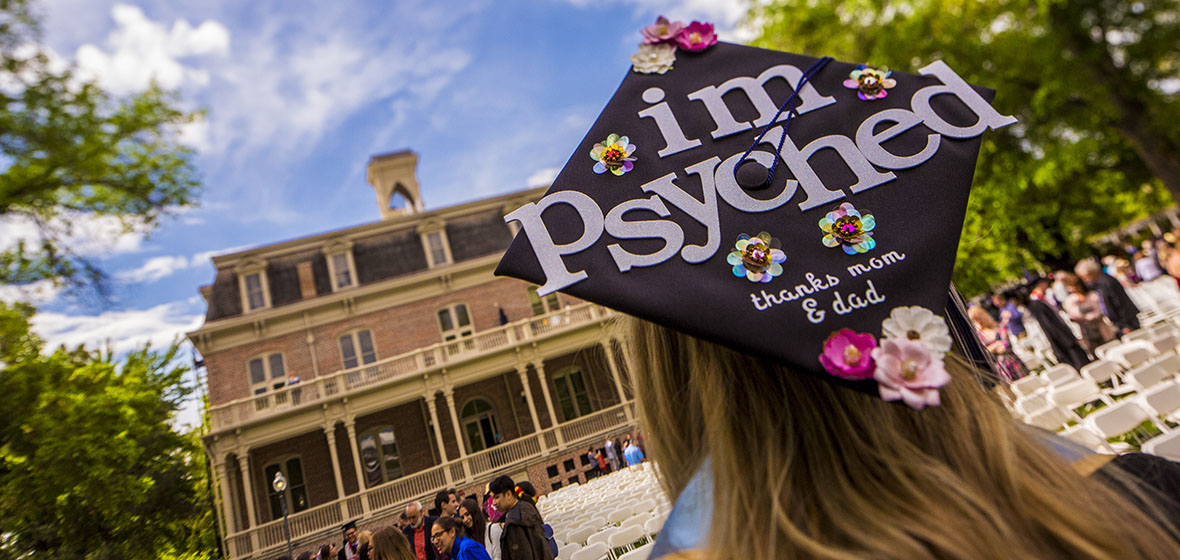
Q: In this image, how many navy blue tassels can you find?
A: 1